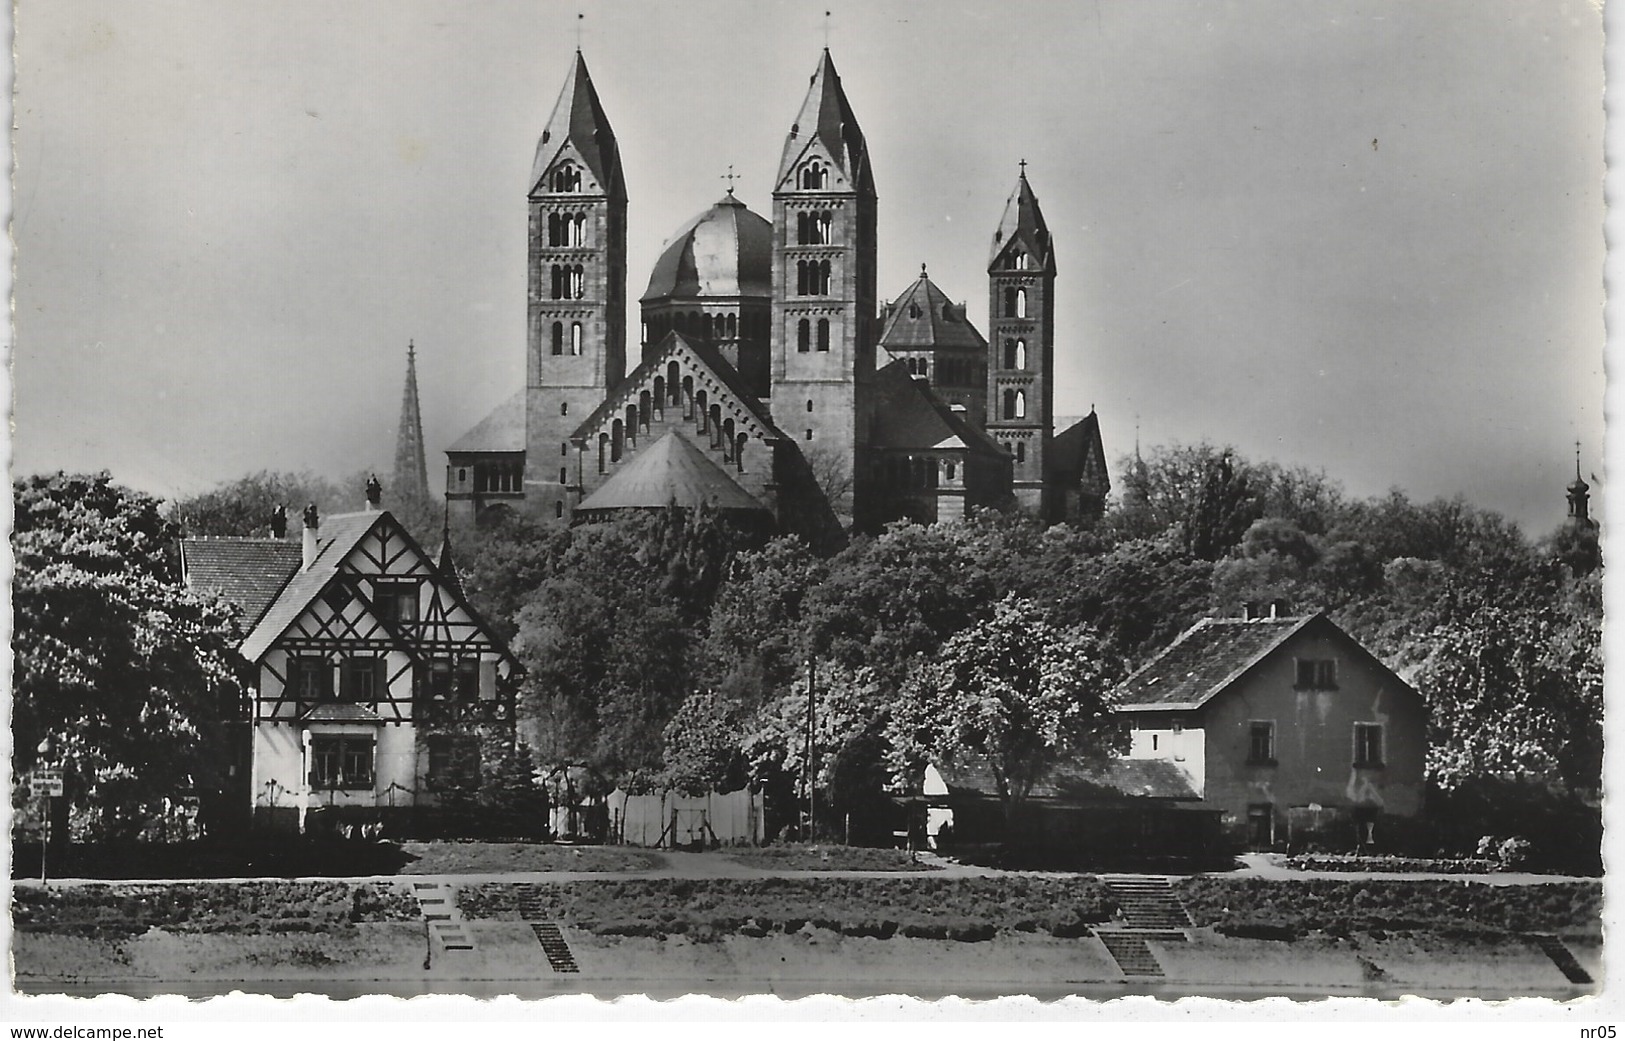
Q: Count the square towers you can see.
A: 3